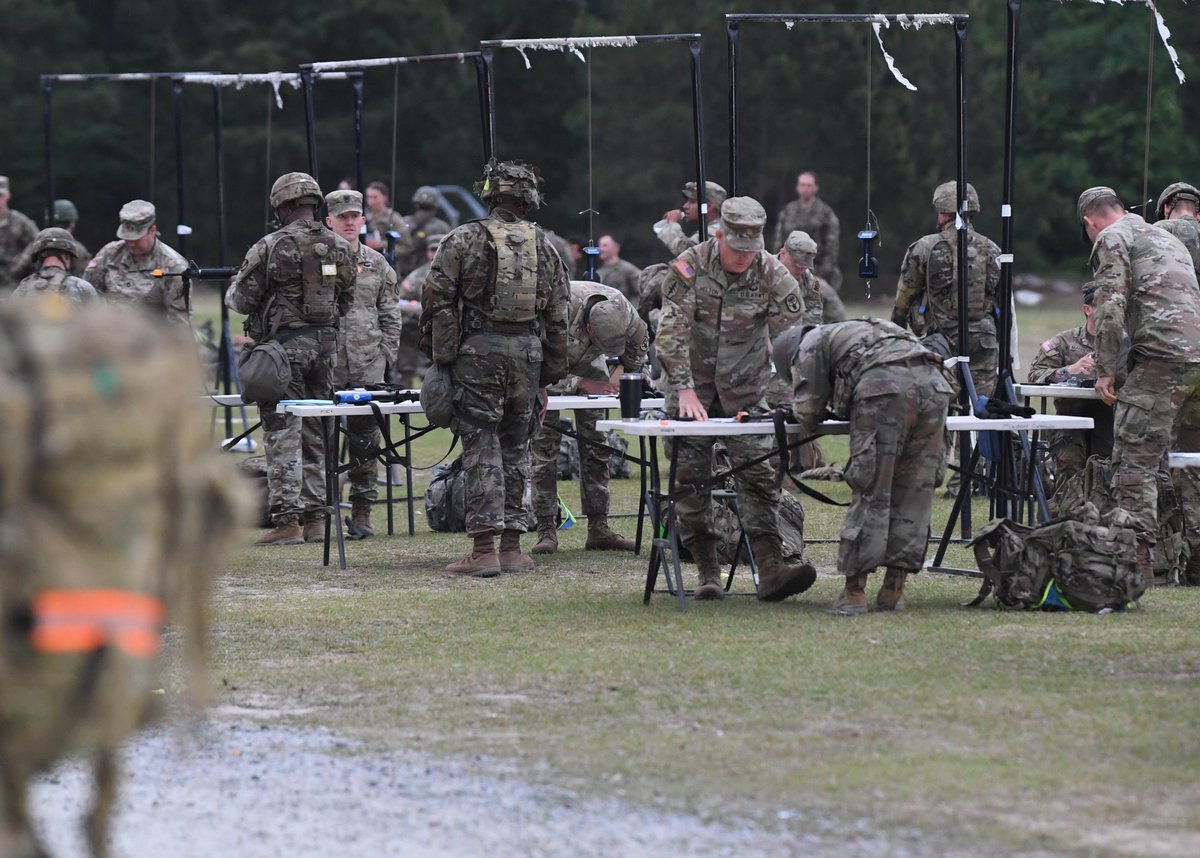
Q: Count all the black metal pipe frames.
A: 6